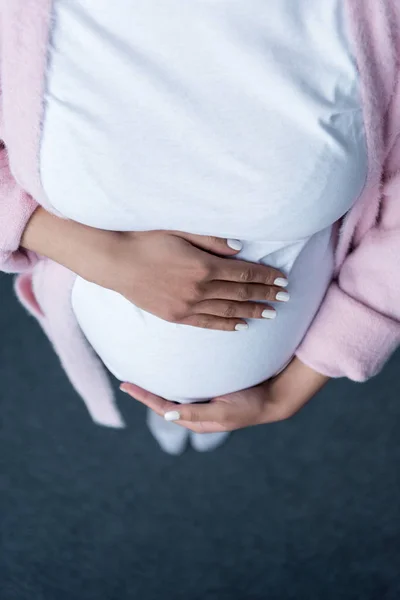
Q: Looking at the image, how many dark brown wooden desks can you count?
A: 0